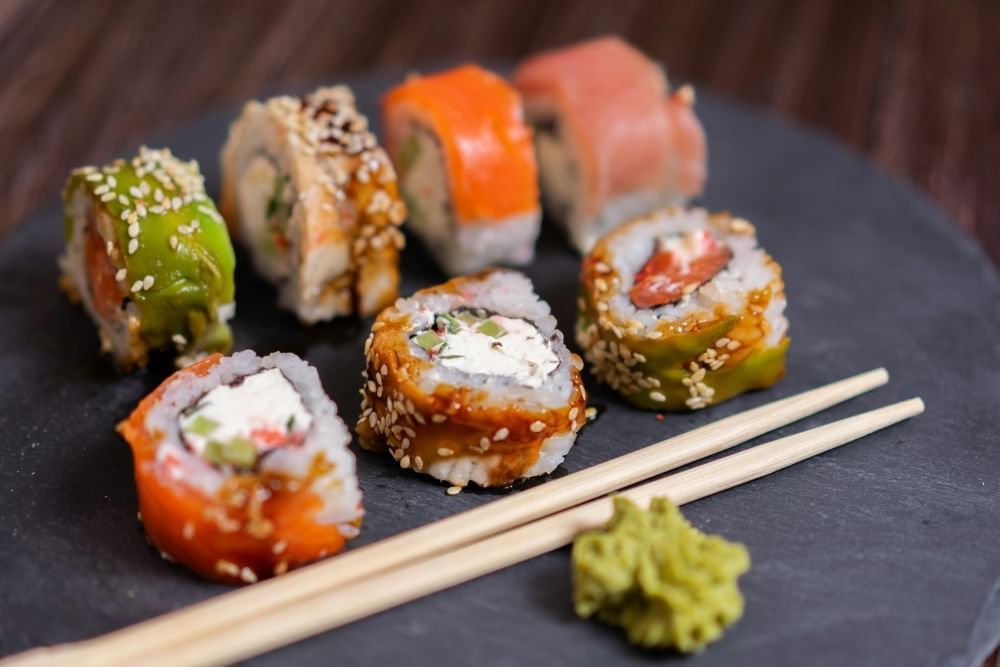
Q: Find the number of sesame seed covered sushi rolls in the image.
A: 5